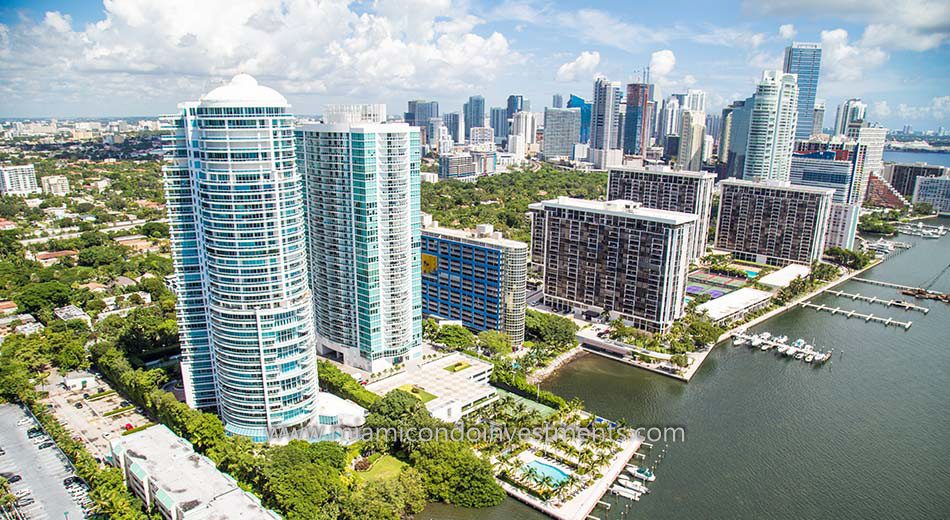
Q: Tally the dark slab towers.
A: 3